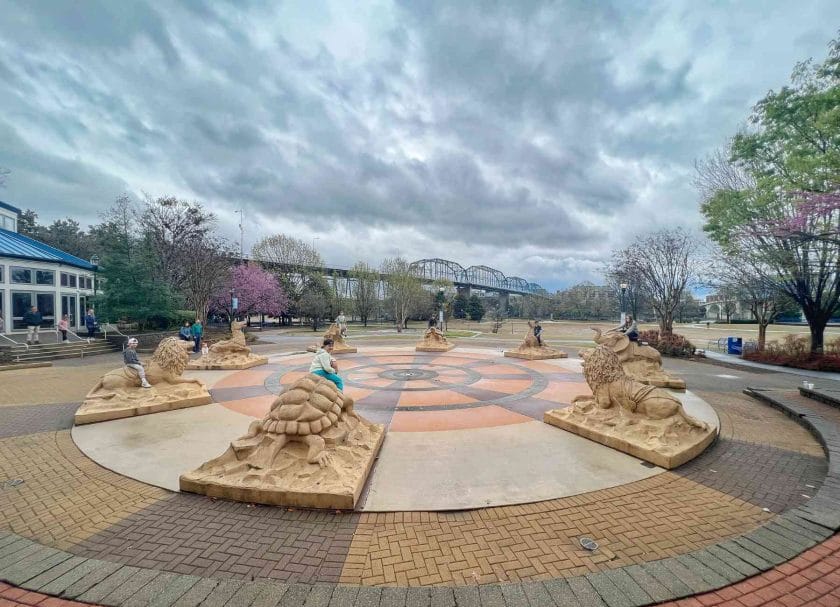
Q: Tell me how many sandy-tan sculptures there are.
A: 8